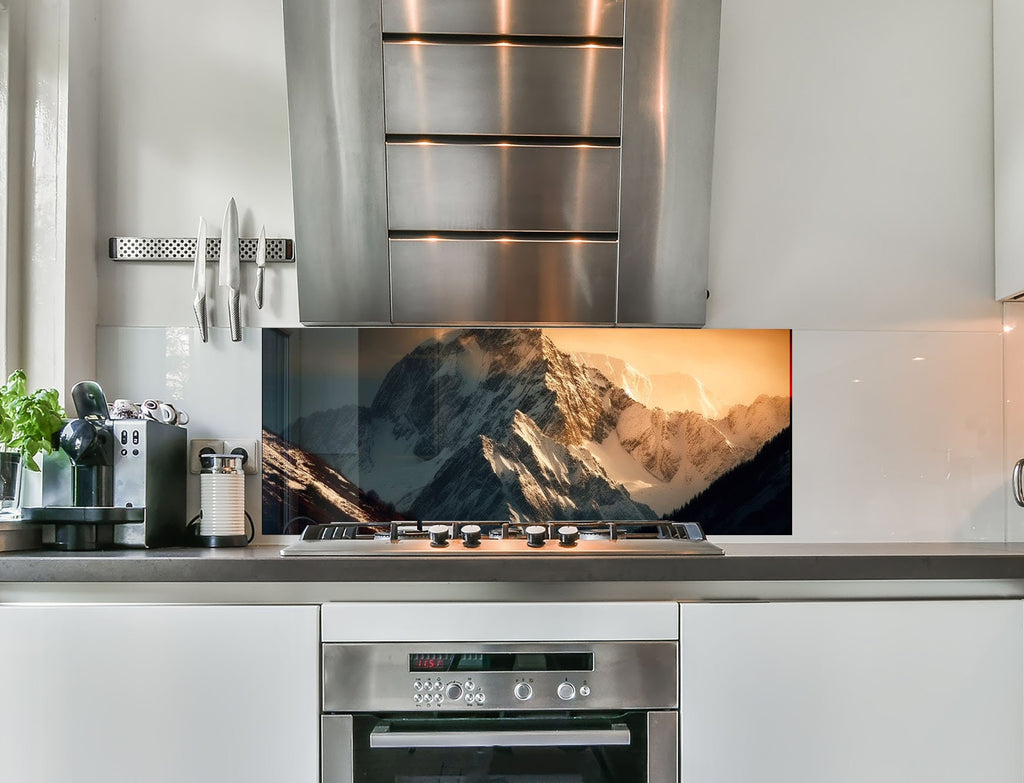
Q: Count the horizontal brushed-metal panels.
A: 4